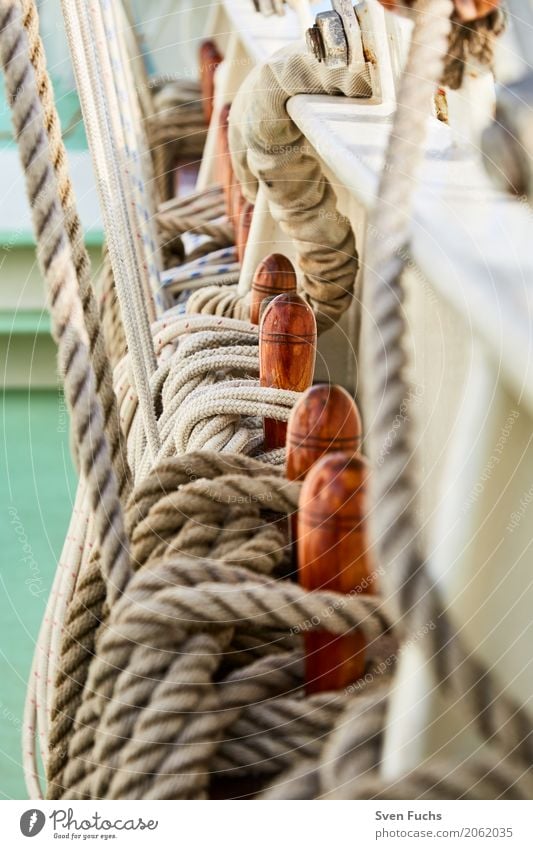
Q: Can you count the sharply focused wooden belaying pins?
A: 4